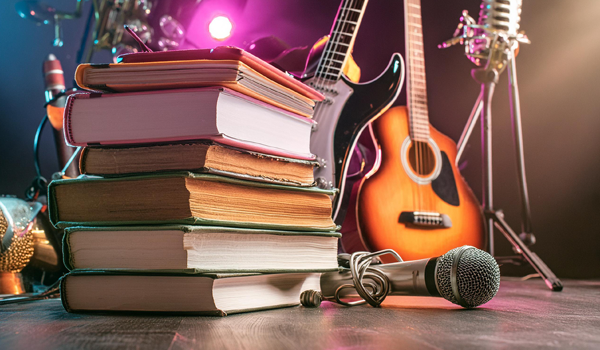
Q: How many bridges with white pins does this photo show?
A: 1